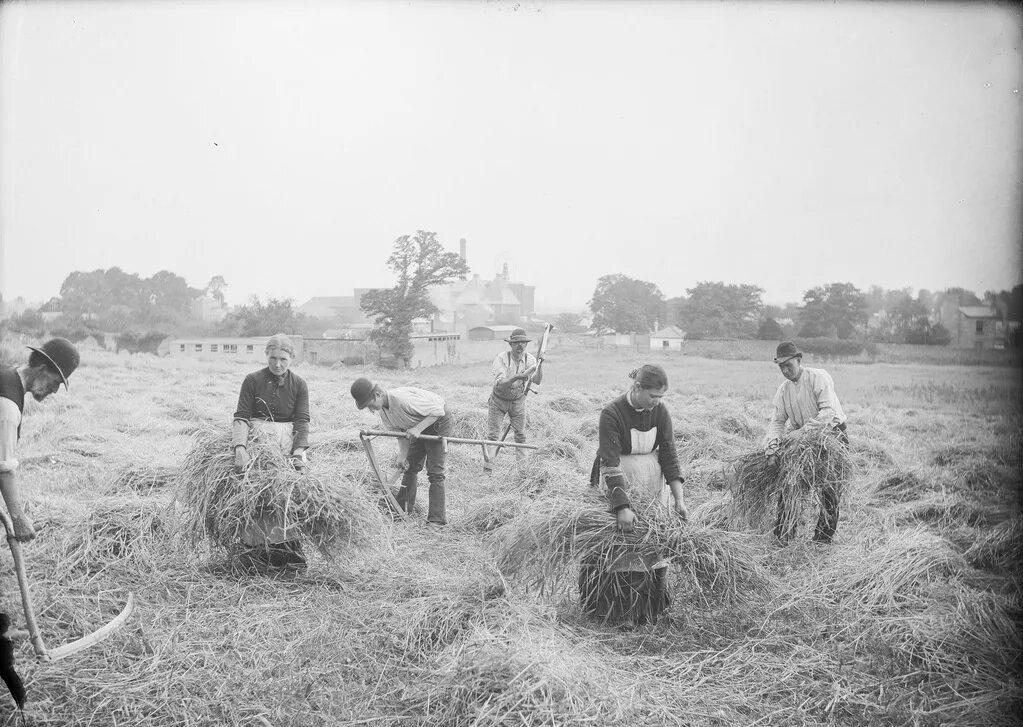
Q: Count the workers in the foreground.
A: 6